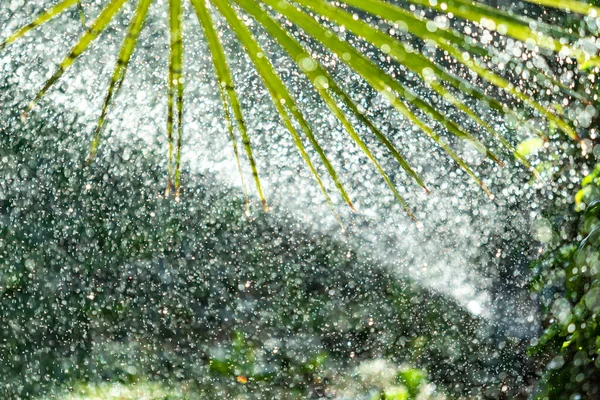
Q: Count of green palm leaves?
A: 12